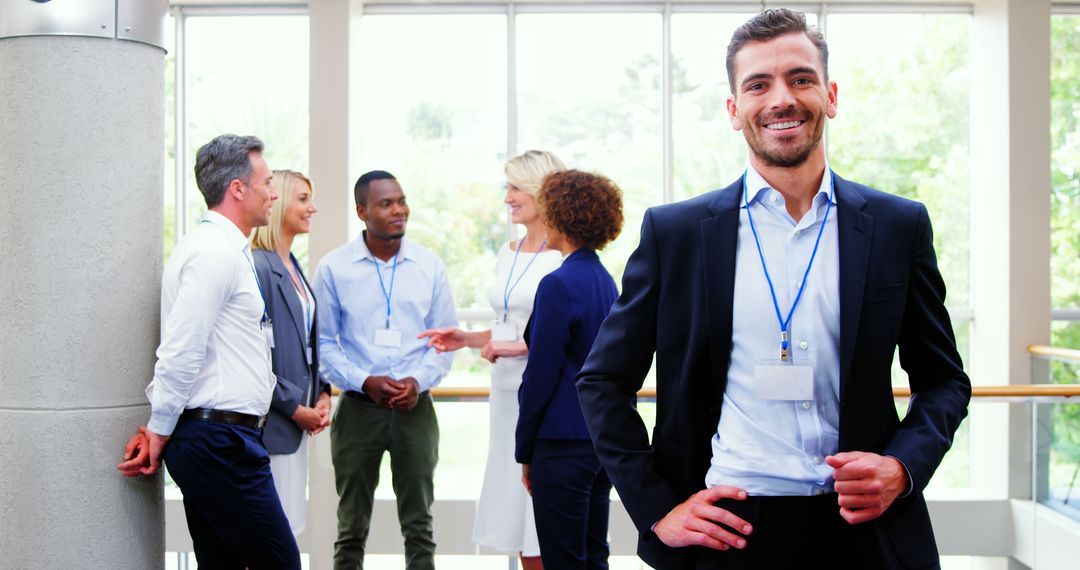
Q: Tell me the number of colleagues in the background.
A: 5